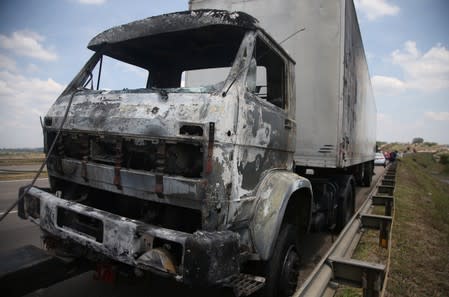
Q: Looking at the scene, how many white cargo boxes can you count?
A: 1